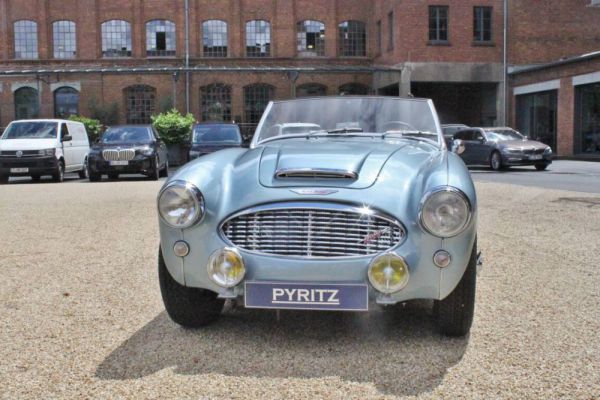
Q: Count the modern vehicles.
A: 5